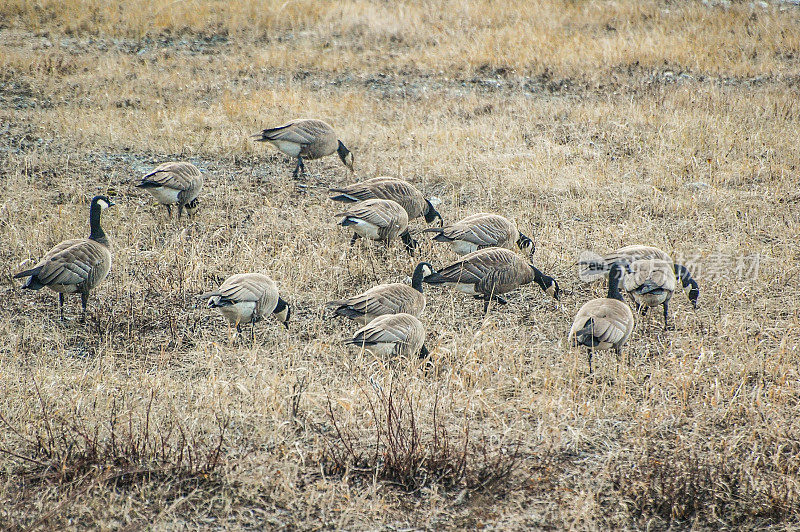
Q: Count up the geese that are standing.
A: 13